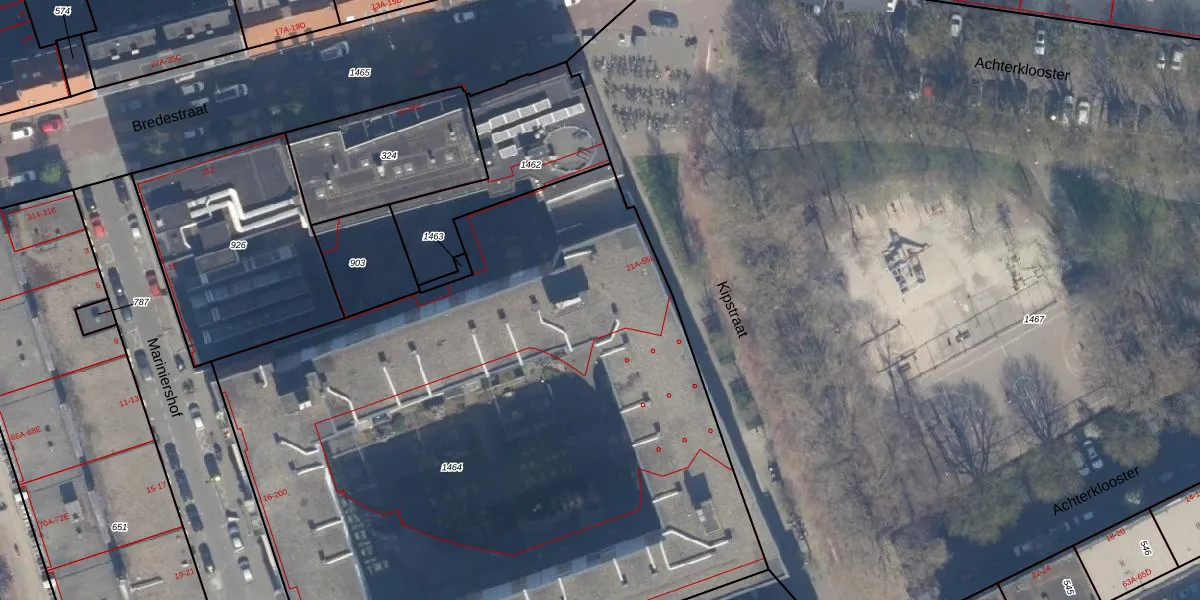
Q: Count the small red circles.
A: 9